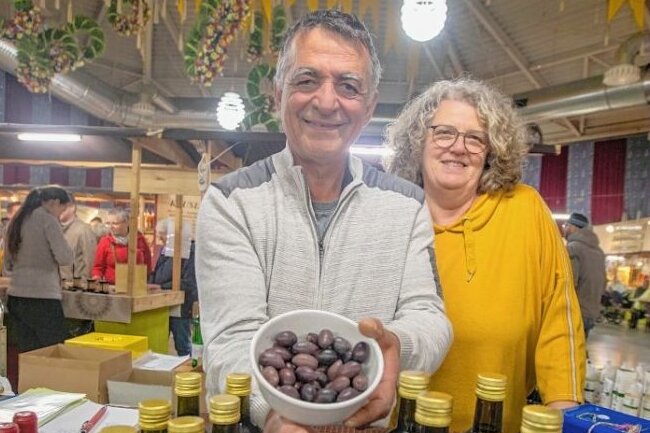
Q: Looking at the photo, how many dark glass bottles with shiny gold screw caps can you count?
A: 10